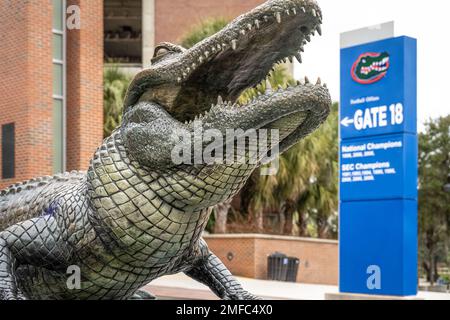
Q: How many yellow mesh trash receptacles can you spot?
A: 0